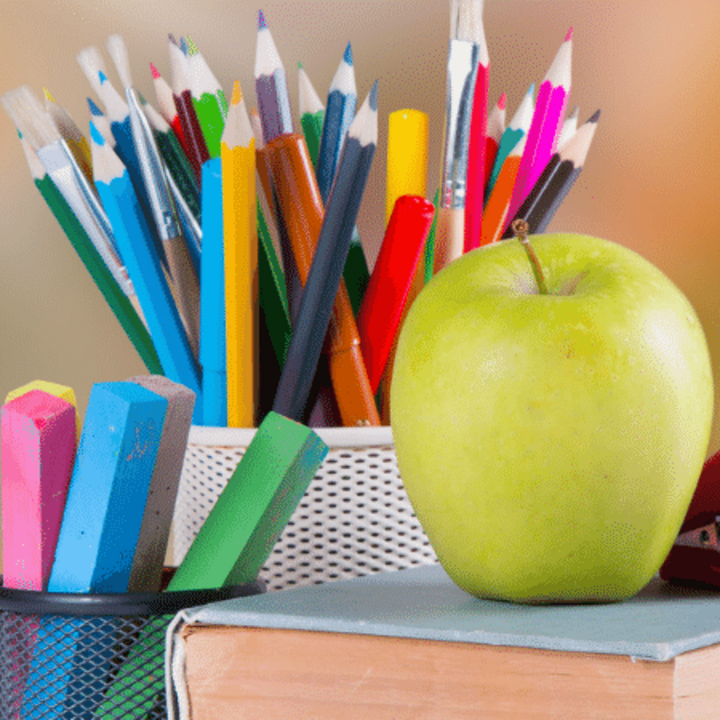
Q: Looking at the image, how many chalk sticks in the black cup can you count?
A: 5